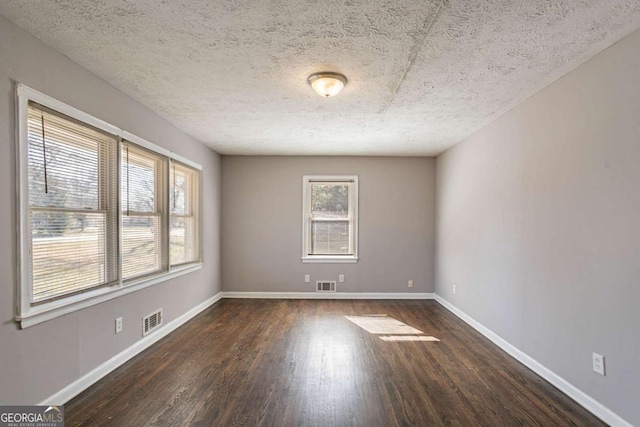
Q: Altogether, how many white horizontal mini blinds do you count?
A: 4